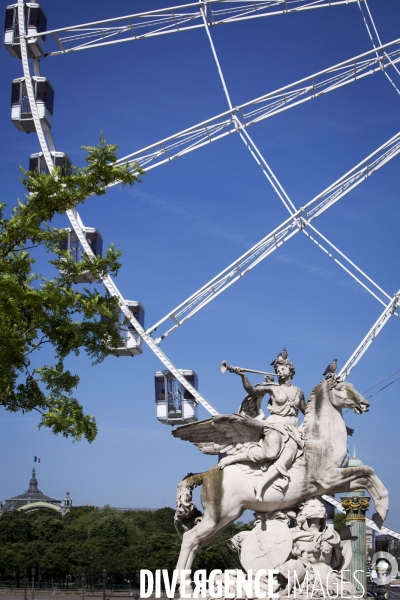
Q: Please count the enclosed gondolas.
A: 6